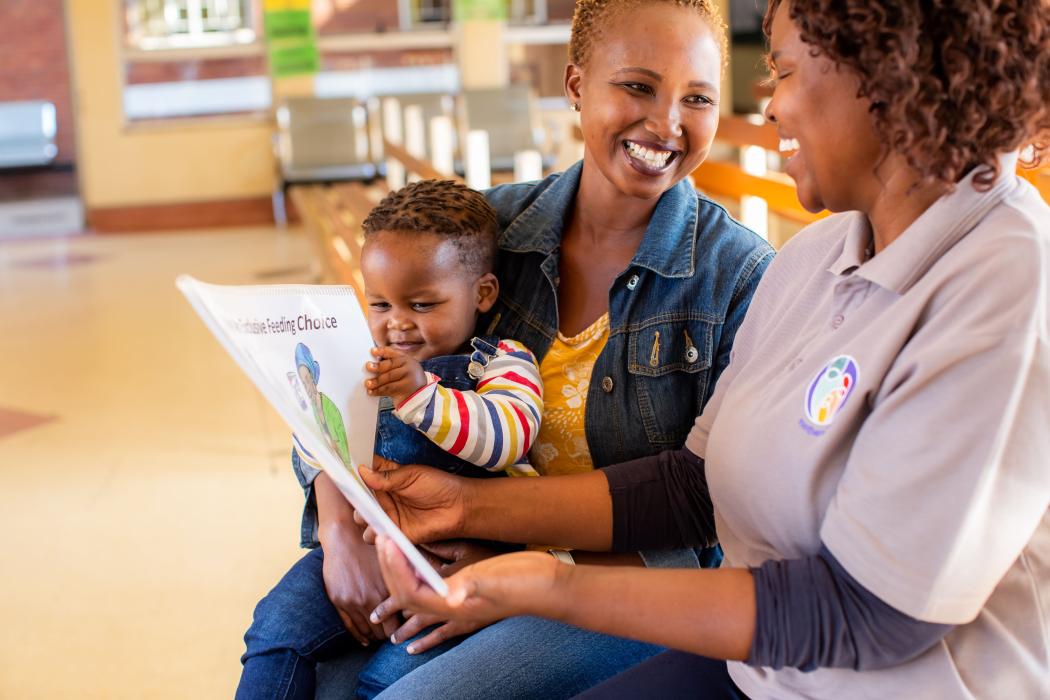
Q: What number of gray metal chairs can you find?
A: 4